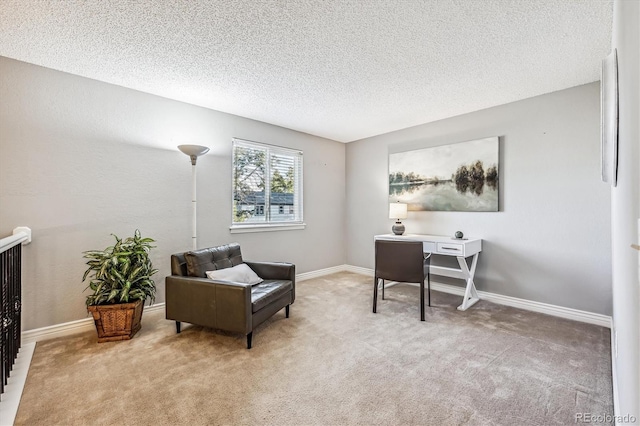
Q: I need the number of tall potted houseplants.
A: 1